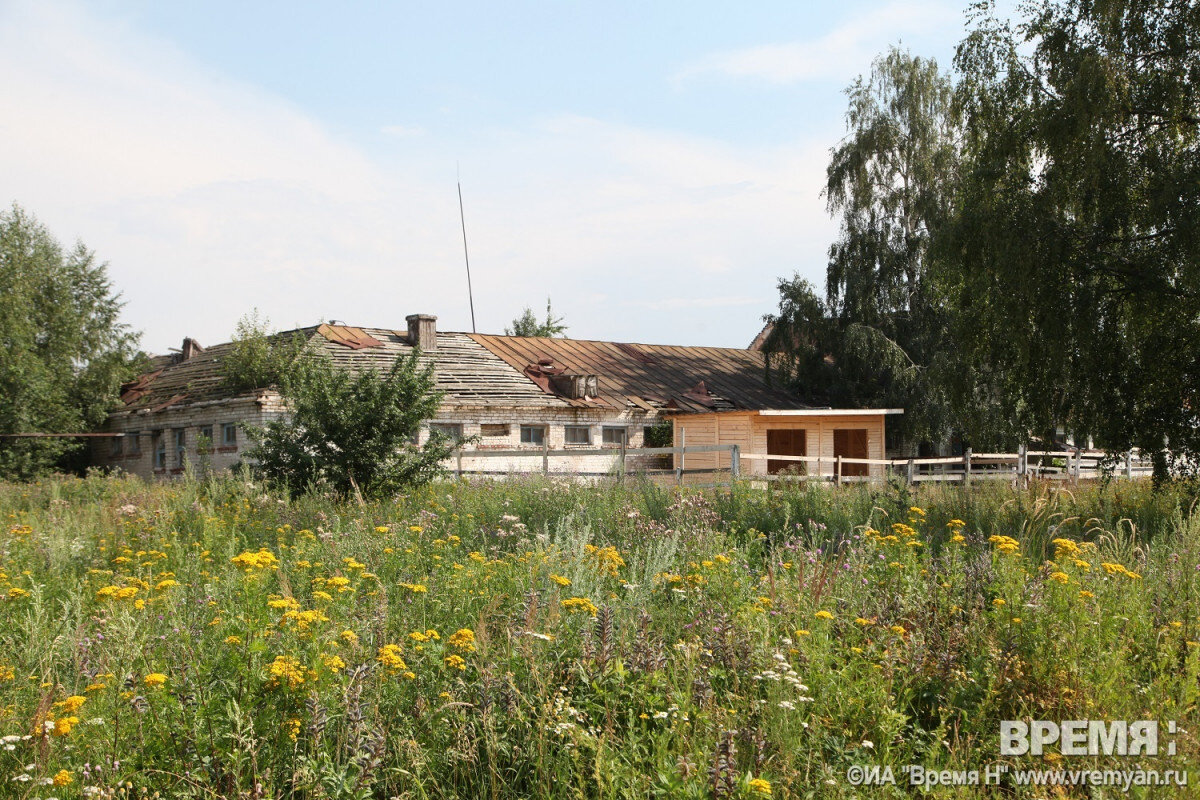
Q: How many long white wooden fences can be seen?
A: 1